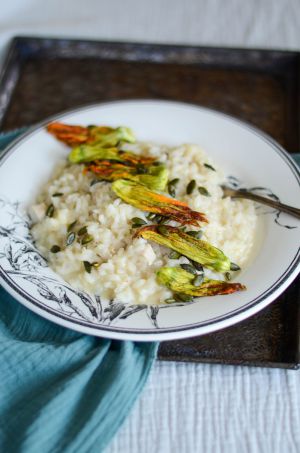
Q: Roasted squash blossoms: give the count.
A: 6